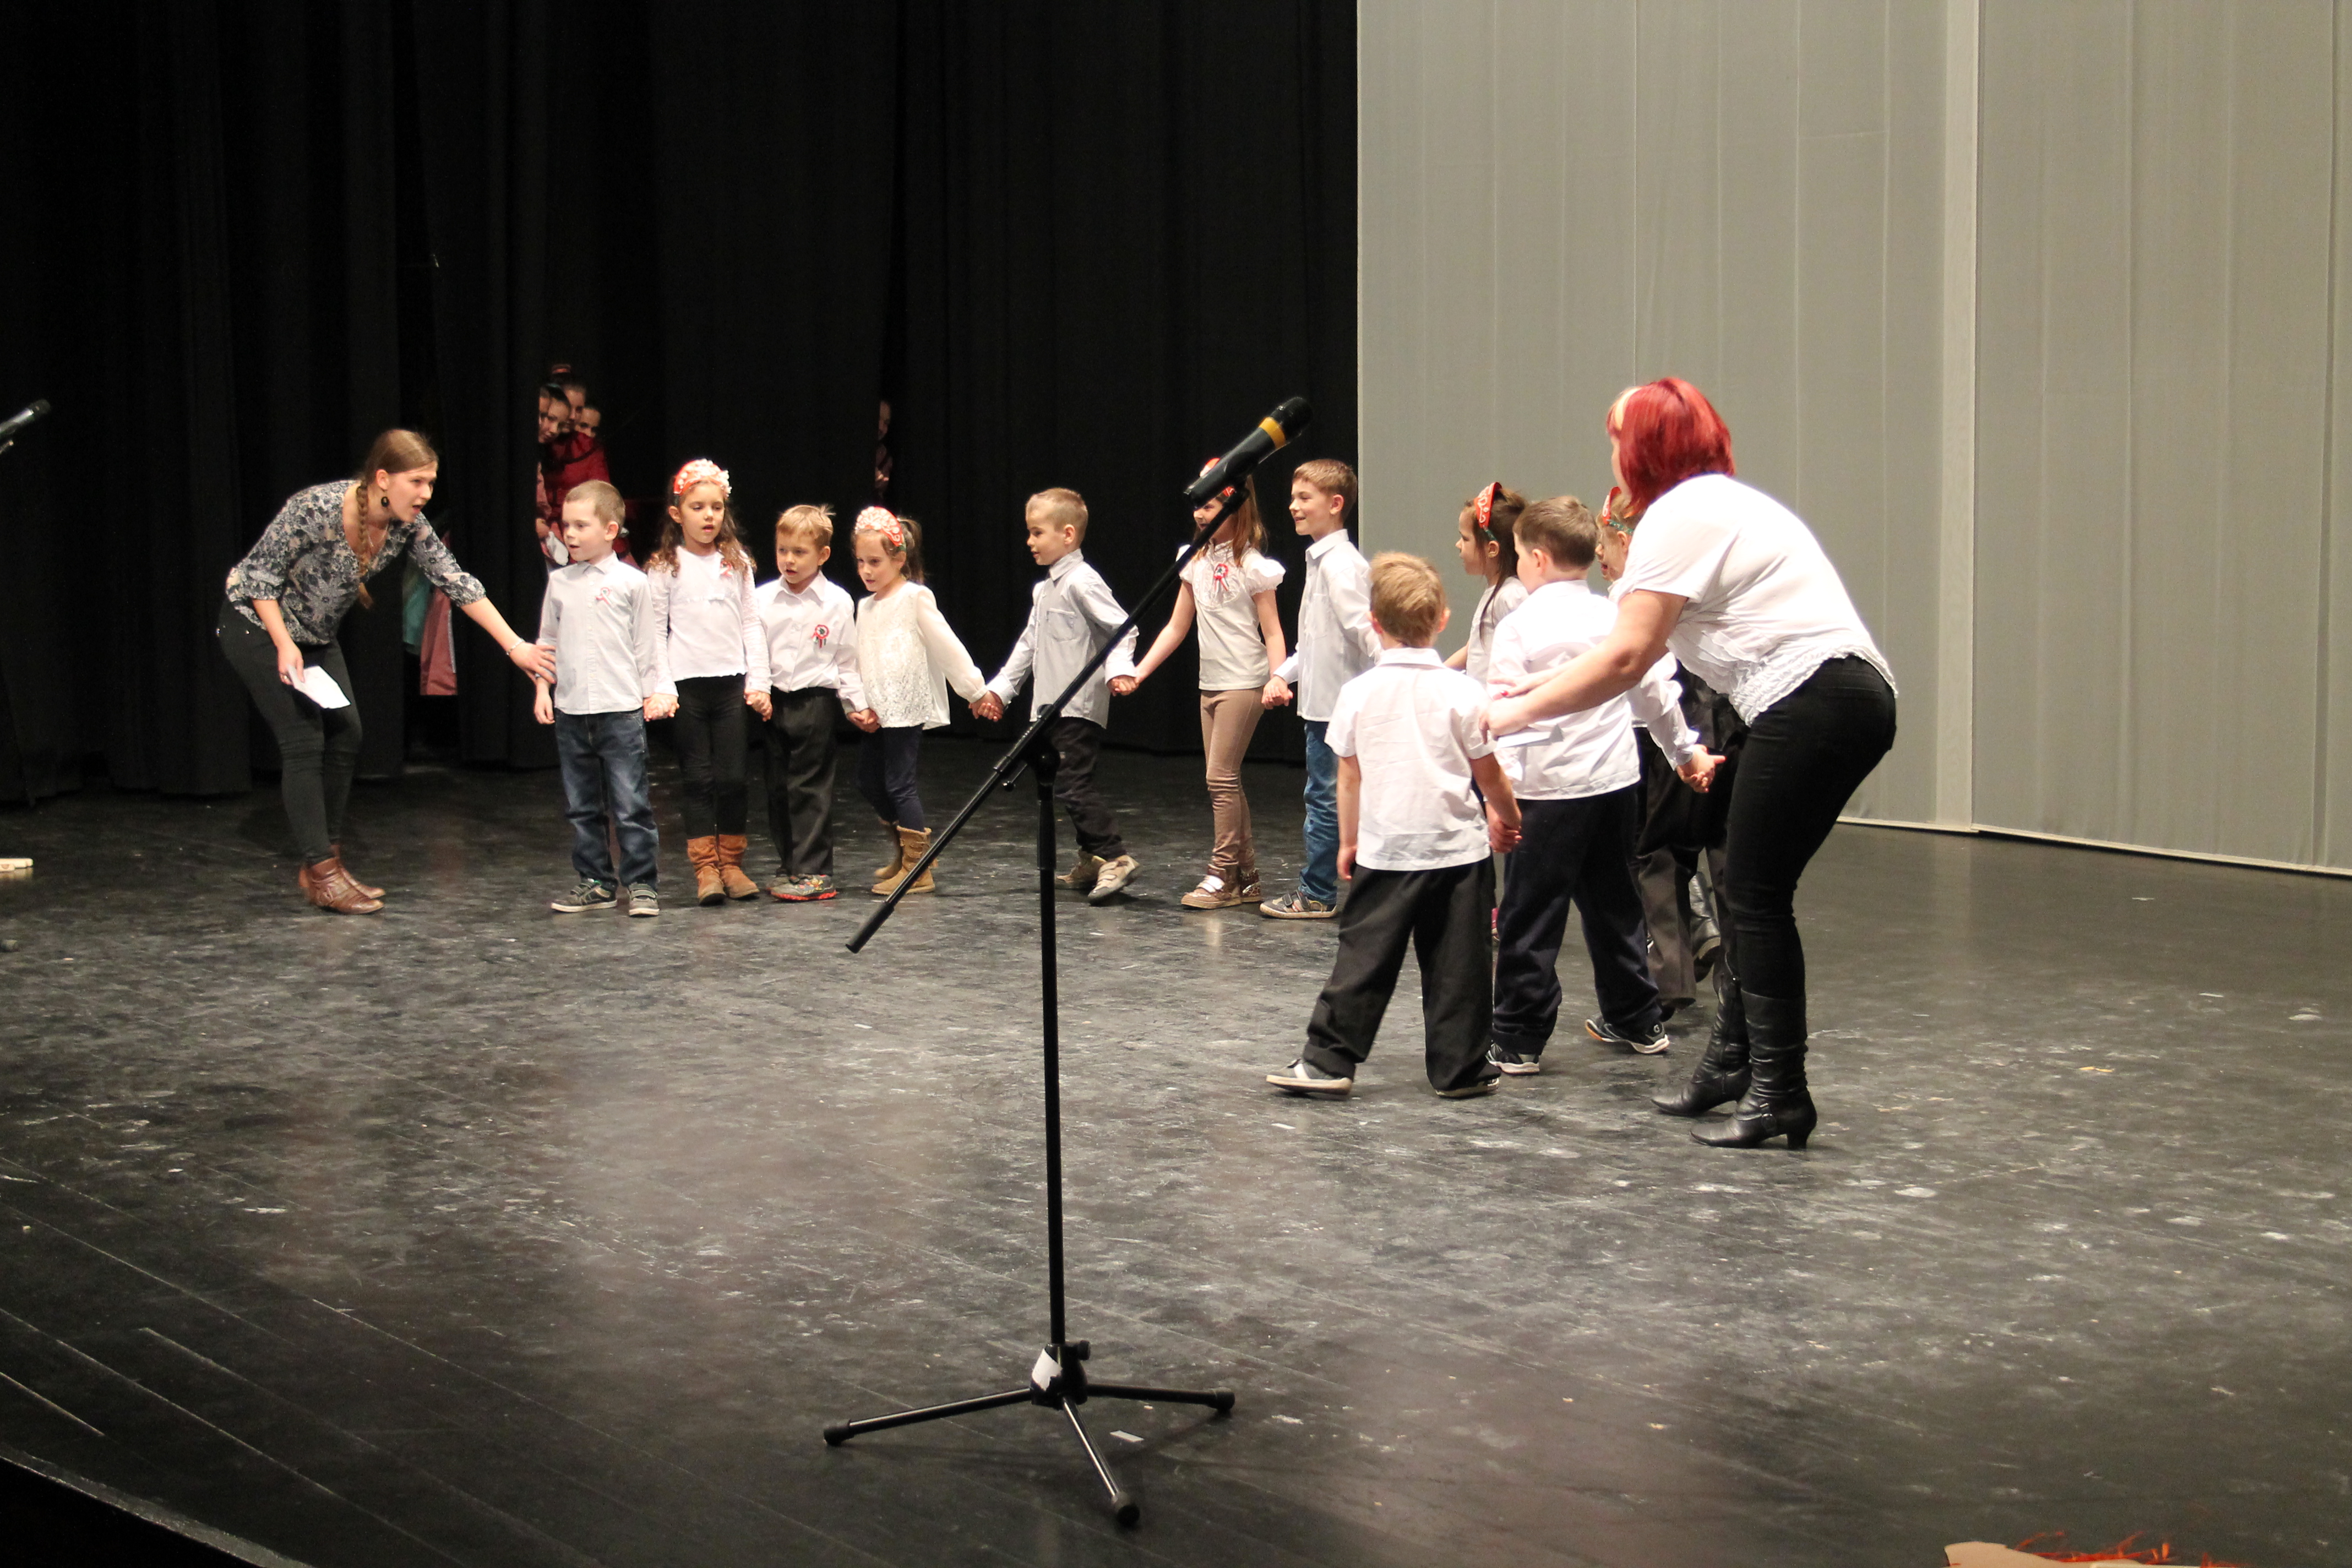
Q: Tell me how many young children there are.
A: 11